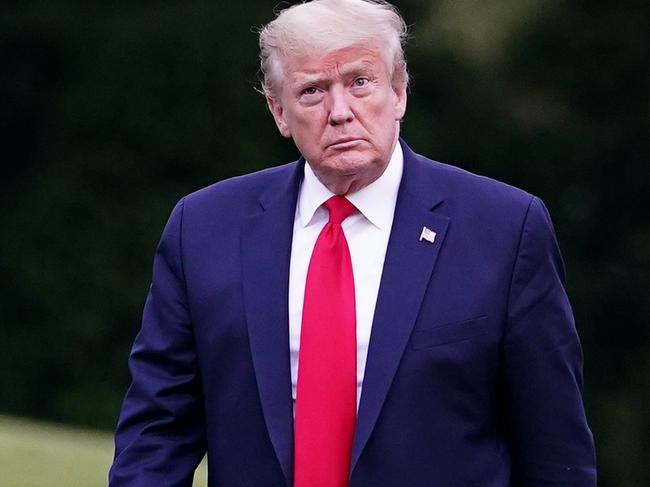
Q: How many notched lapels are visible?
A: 2